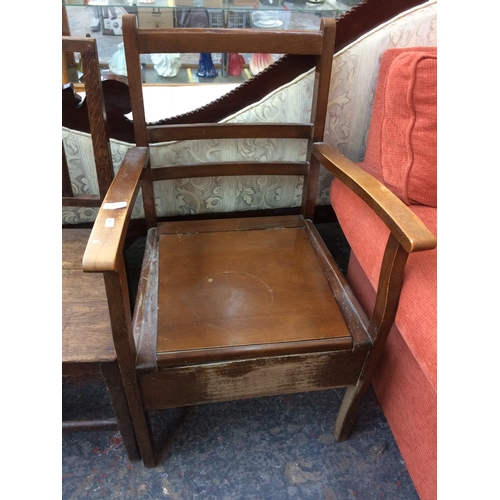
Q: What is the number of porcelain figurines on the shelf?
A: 5